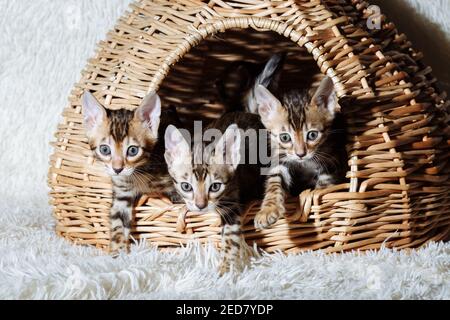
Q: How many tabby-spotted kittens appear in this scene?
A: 3